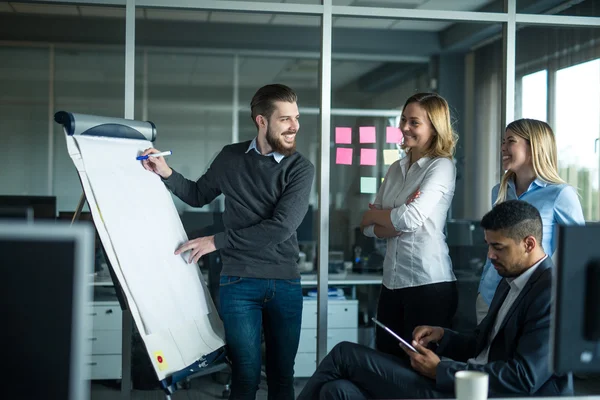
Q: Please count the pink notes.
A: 5